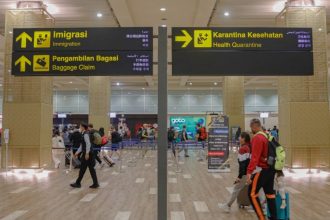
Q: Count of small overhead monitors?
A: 3